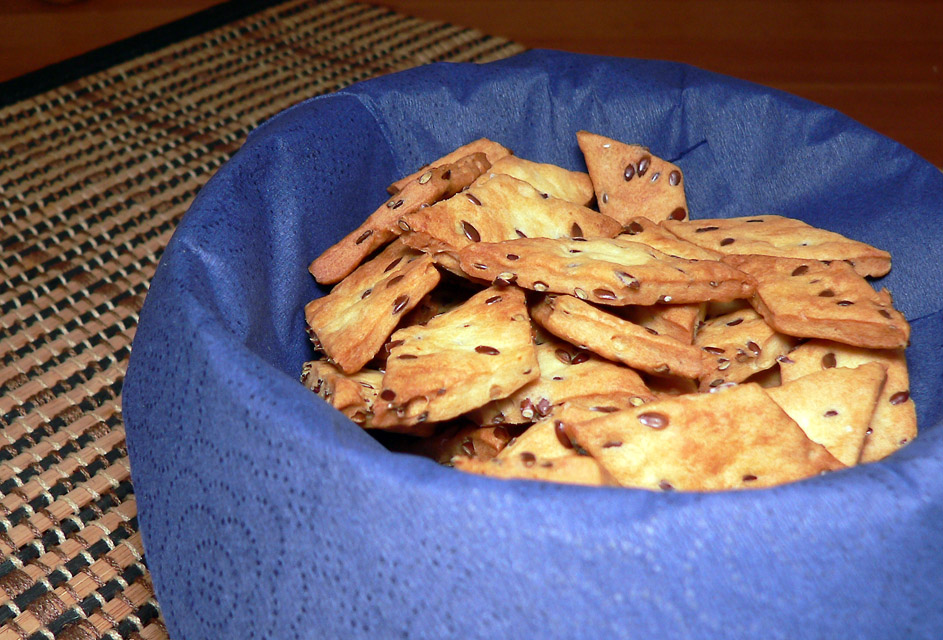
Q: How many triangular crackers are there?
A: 1